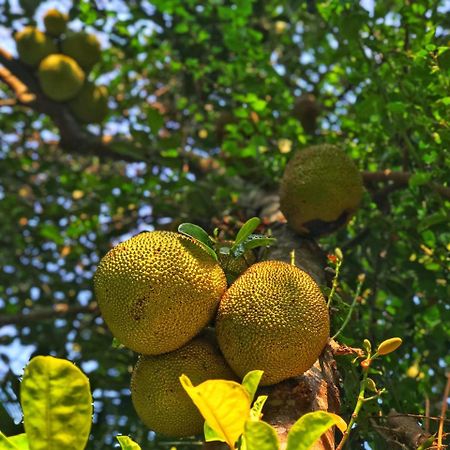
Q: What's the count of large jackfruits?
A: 4